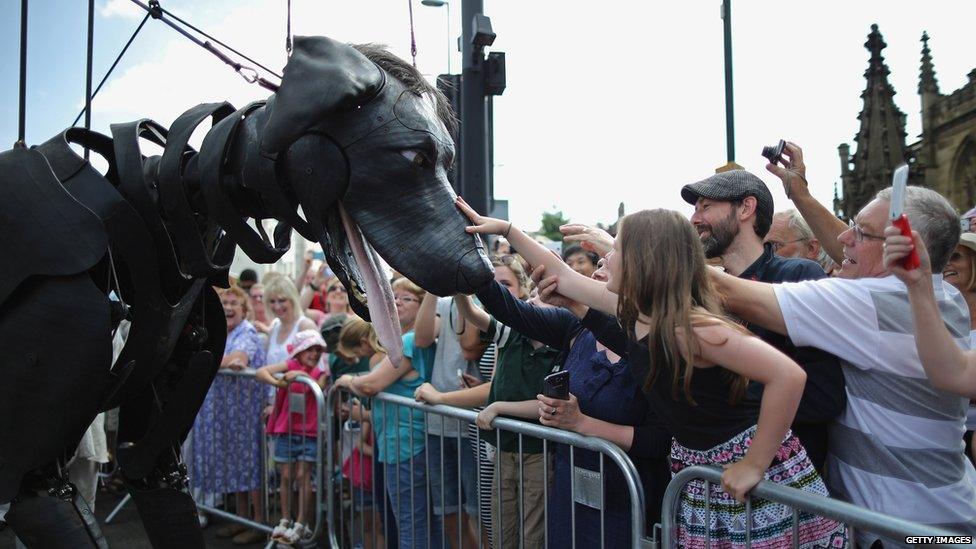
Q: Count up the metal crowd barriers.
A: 3